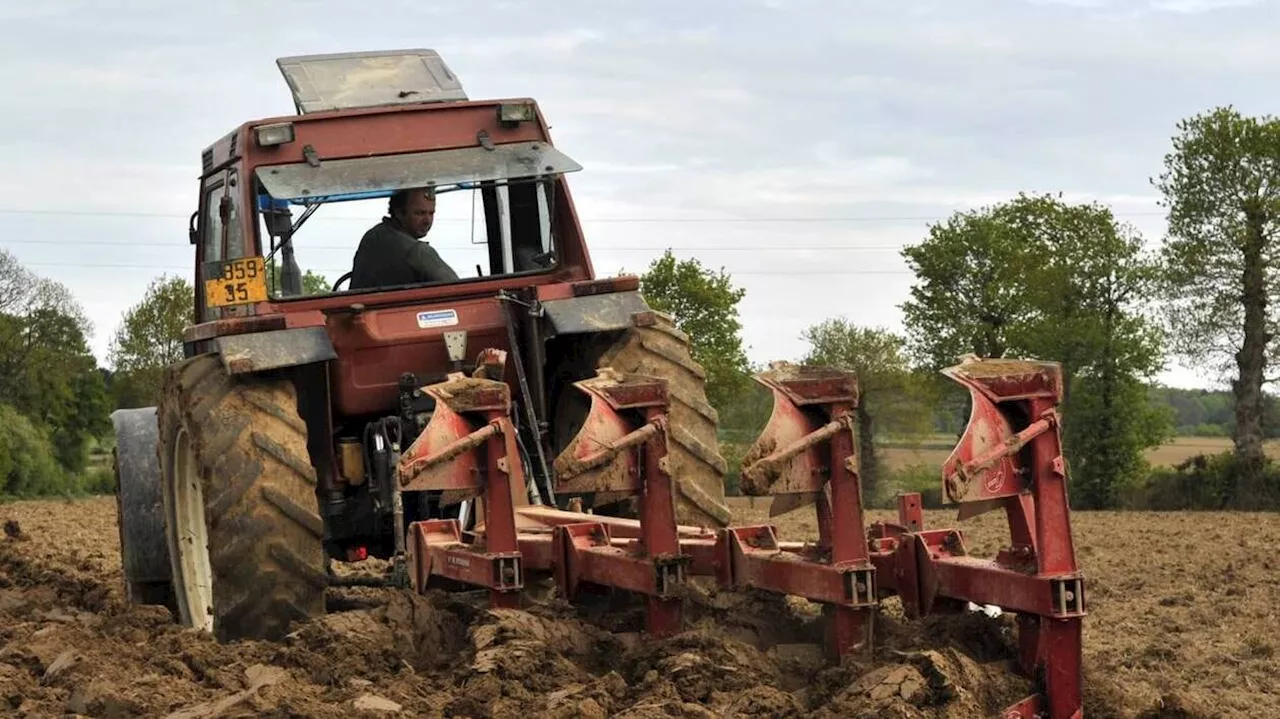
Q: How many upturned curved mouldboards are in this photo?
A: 4